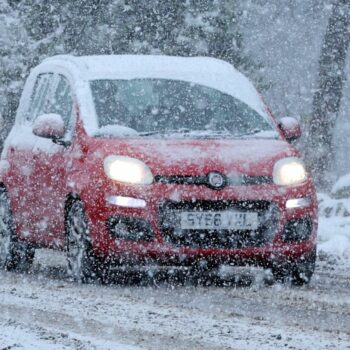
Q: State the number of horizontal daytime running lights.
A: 2